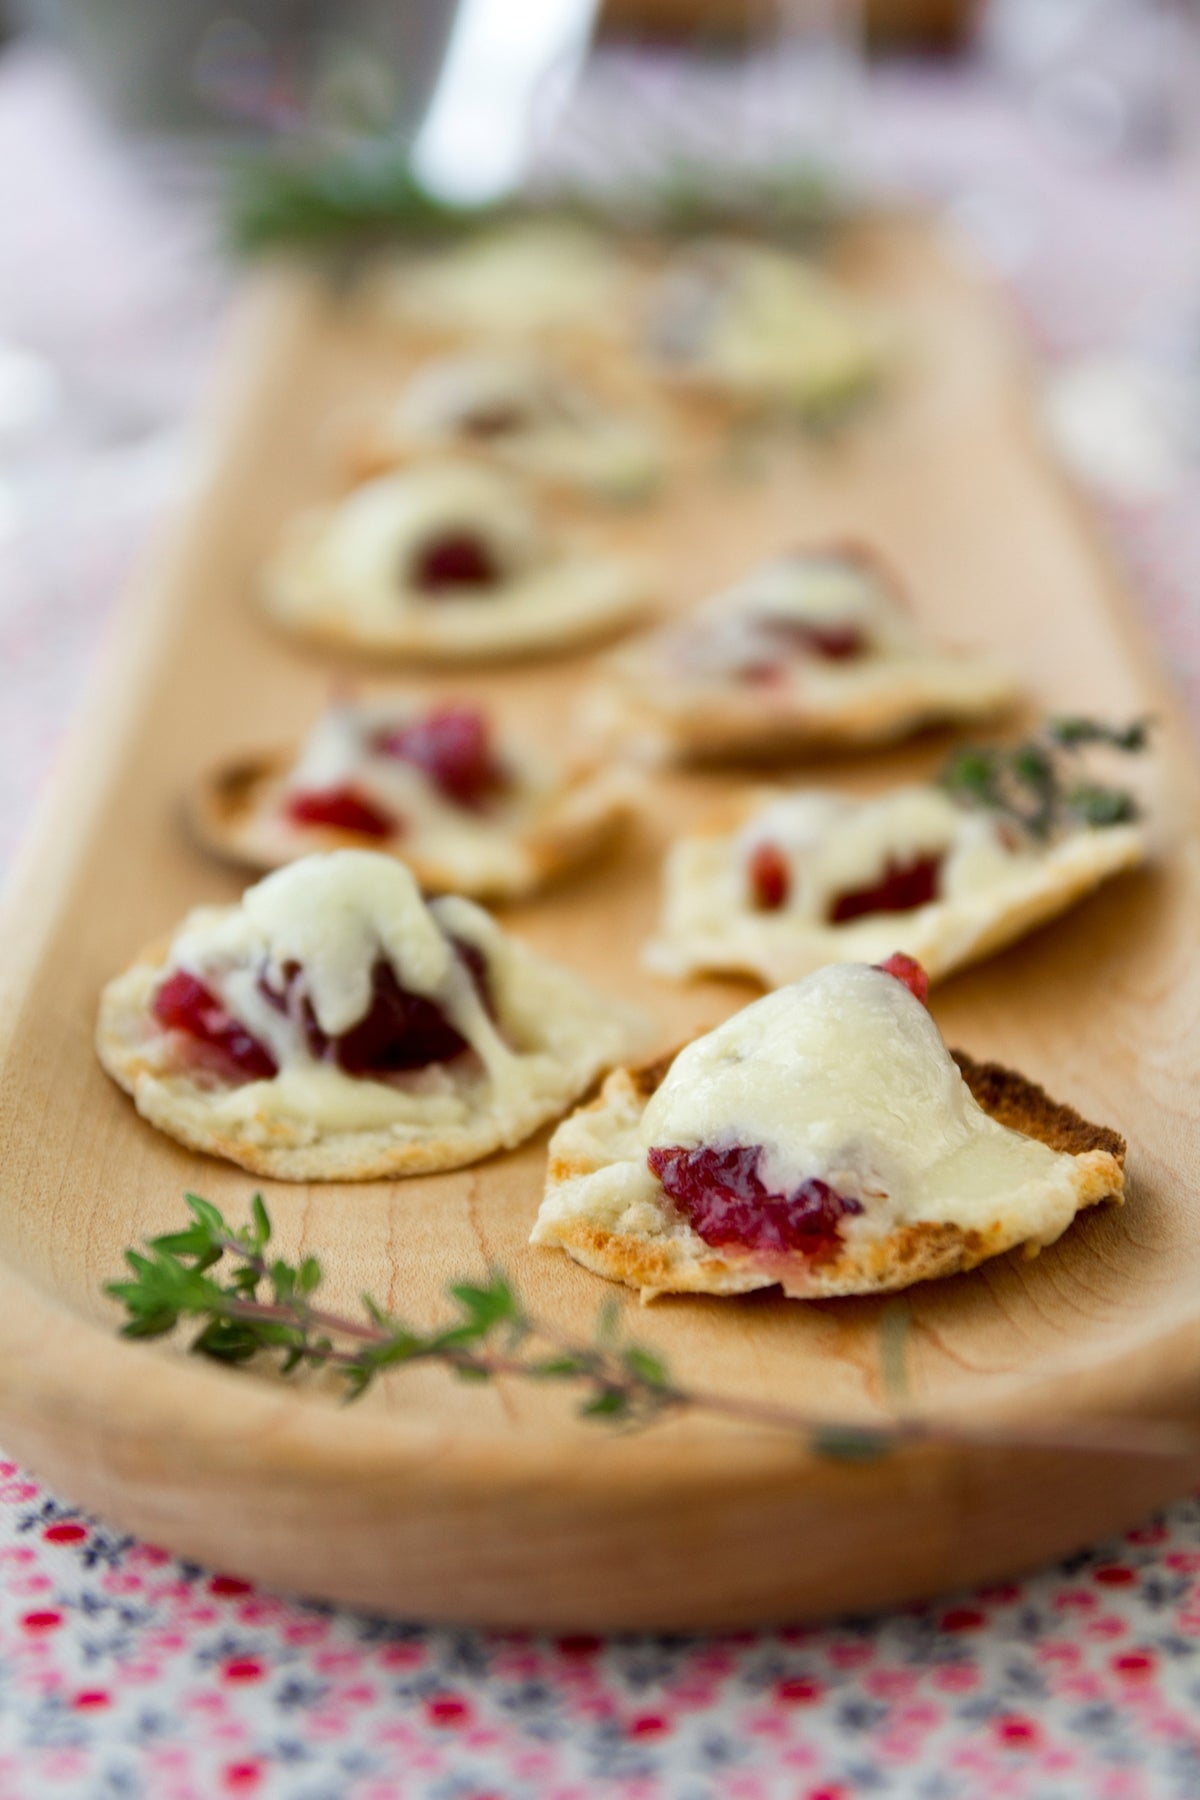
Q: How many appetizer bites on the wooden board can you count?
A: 9